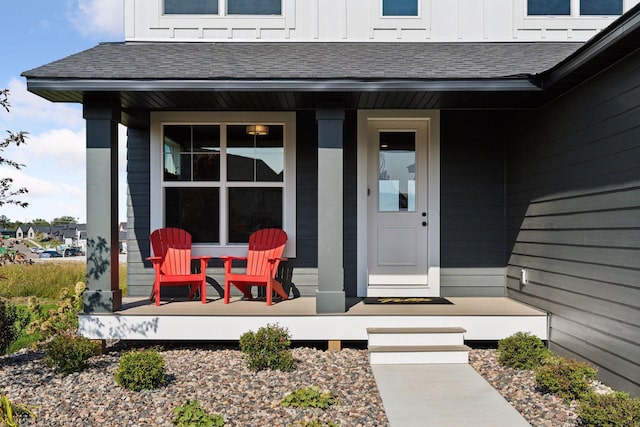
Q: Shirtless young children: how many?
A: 0